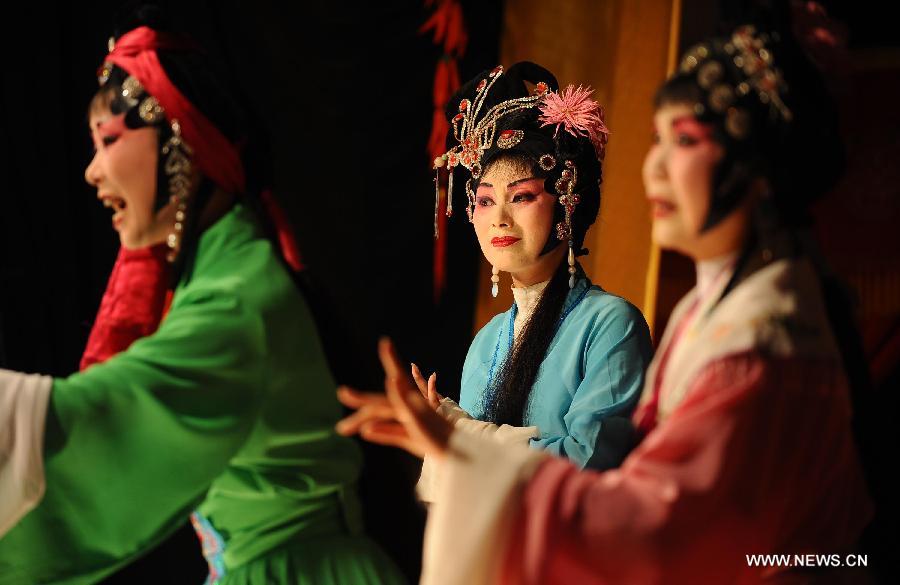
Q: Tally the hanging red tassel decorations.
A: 1